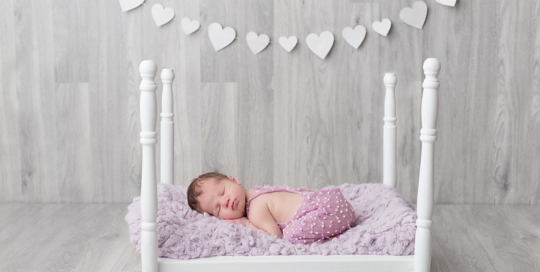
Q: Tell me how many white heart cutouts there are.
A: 11